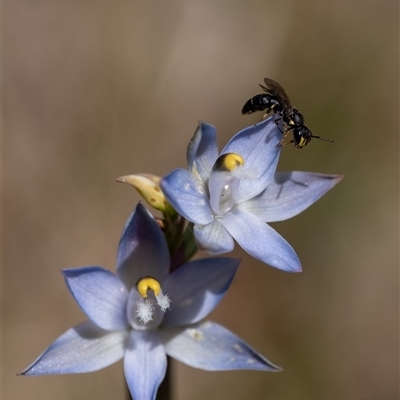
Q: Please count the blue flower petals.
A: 12